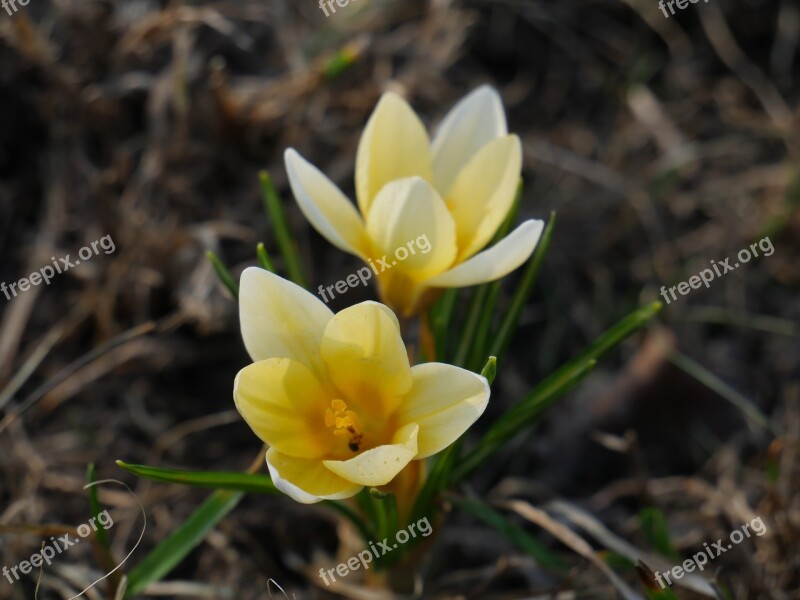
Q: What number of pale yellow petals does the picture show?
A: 12